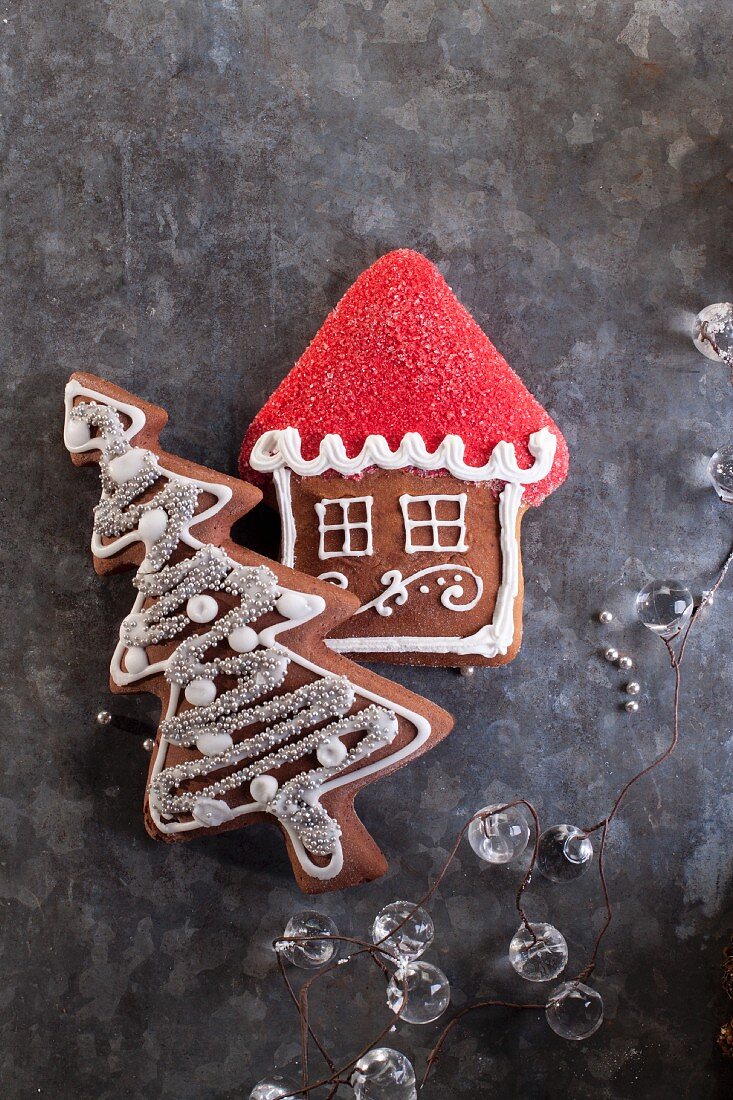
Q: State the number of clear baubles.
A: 12